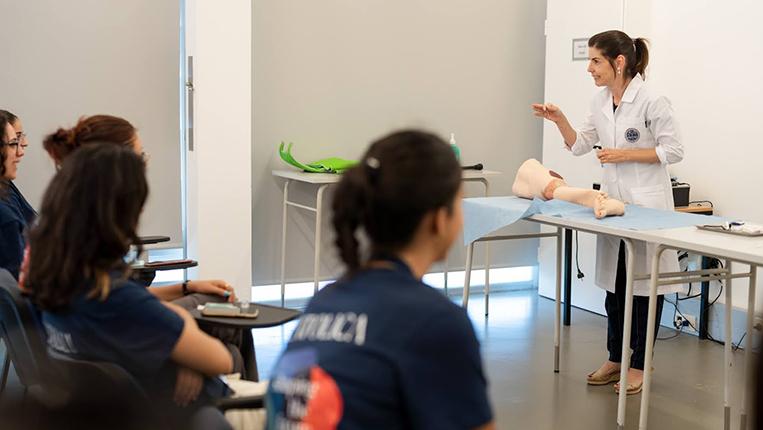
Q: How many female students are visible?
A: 5